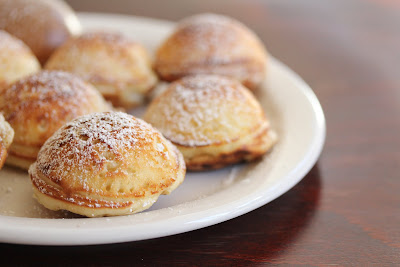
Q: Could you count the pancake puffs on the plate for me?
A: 8